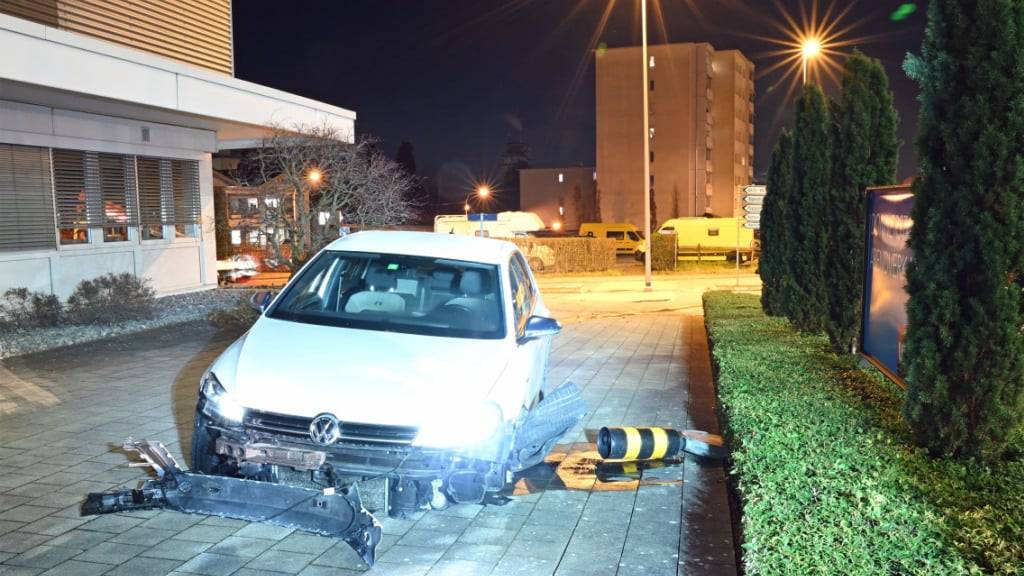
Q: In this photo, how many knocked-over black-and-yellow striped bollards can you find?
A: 1